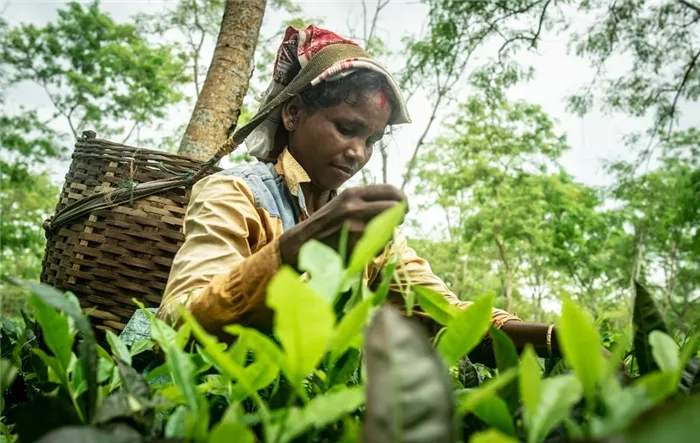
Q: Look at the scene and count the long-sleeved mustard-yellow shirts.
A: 1